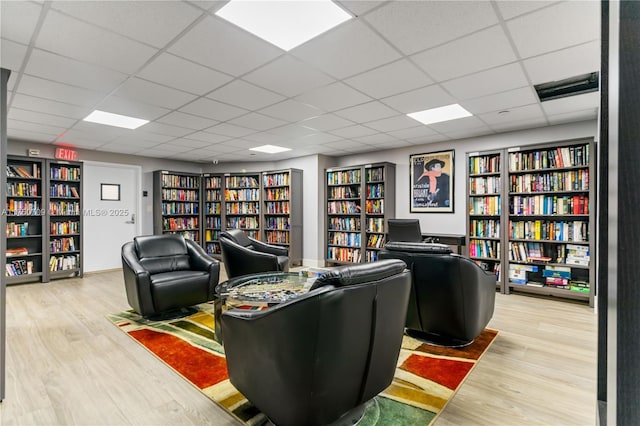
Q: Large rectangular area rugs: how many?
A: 1